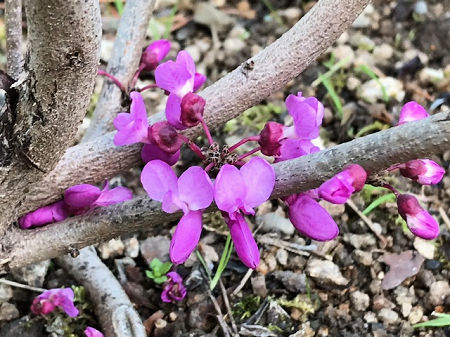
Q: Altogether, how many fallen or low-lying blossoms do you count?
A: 3